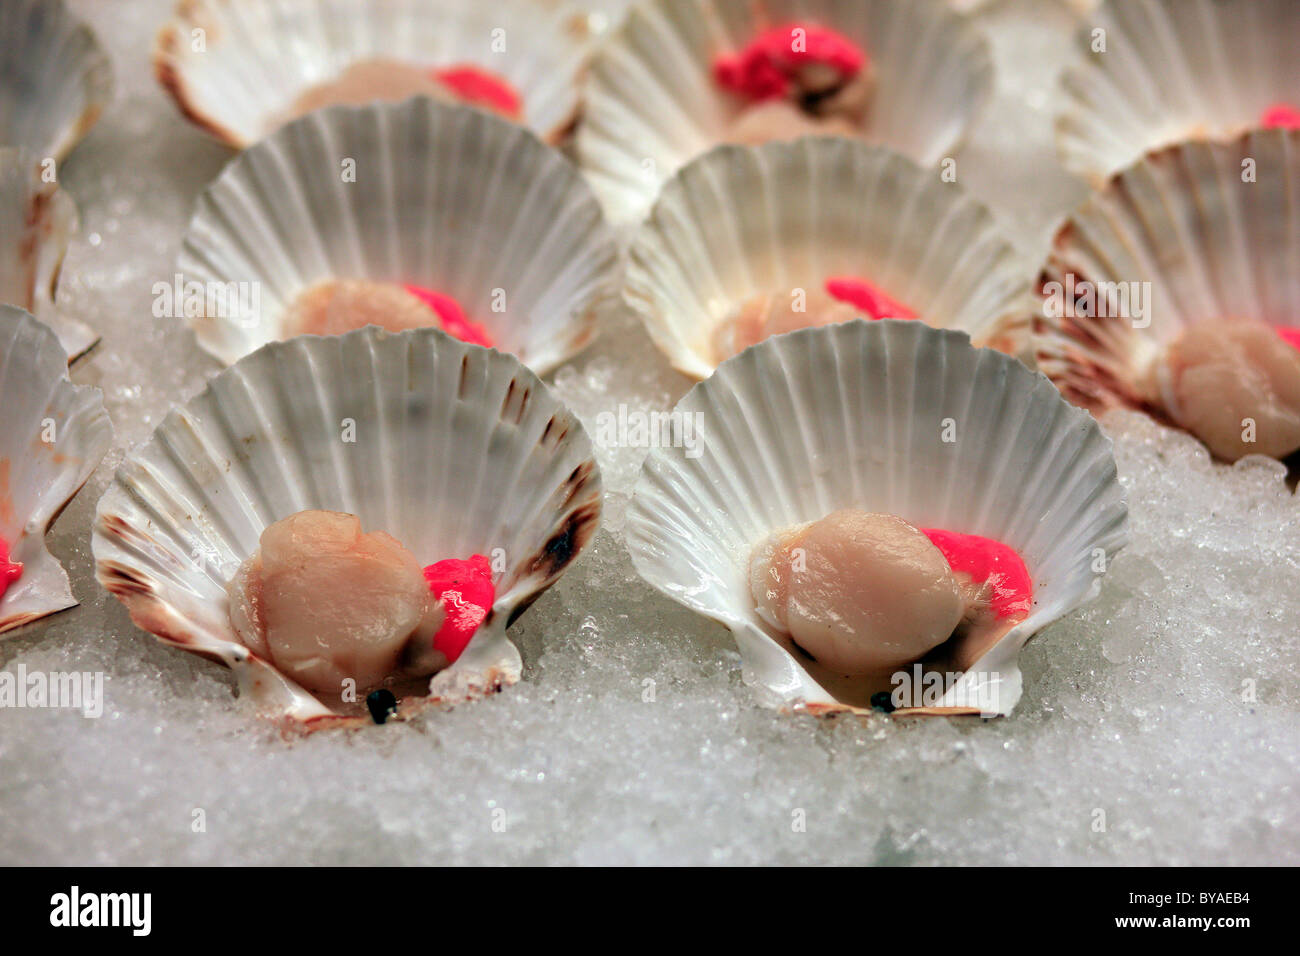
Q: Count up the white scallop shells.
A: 11